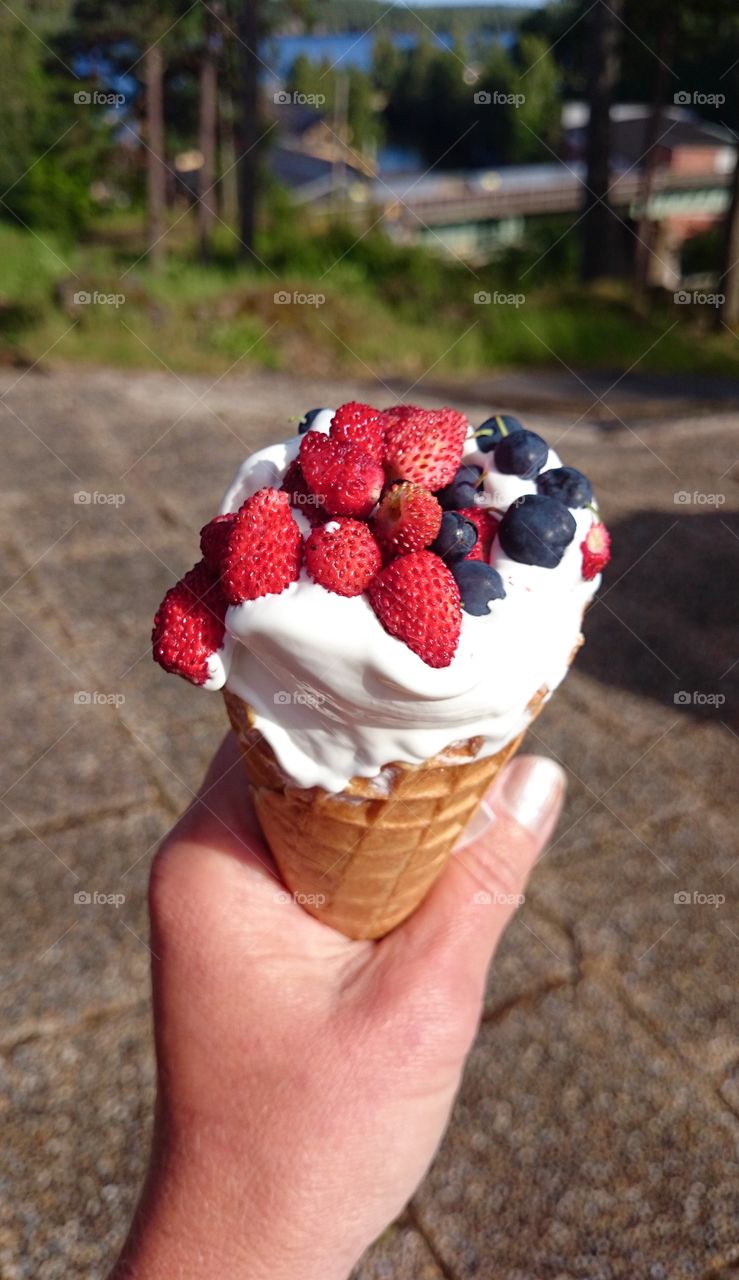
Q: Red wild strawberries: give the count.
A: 13